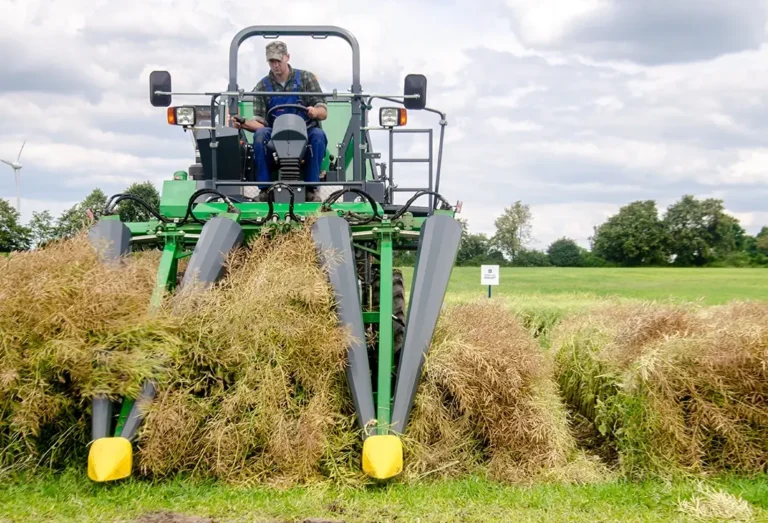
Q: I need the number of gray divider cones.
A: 4